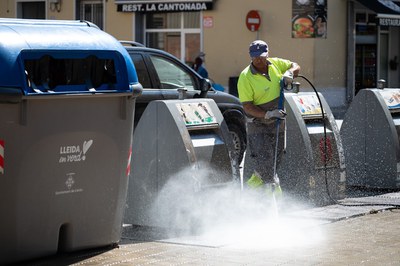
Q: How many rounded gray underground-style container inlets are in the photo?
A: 3